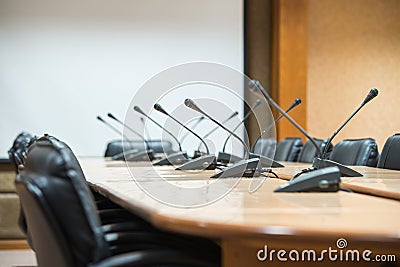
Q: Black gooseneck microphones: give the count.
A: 12